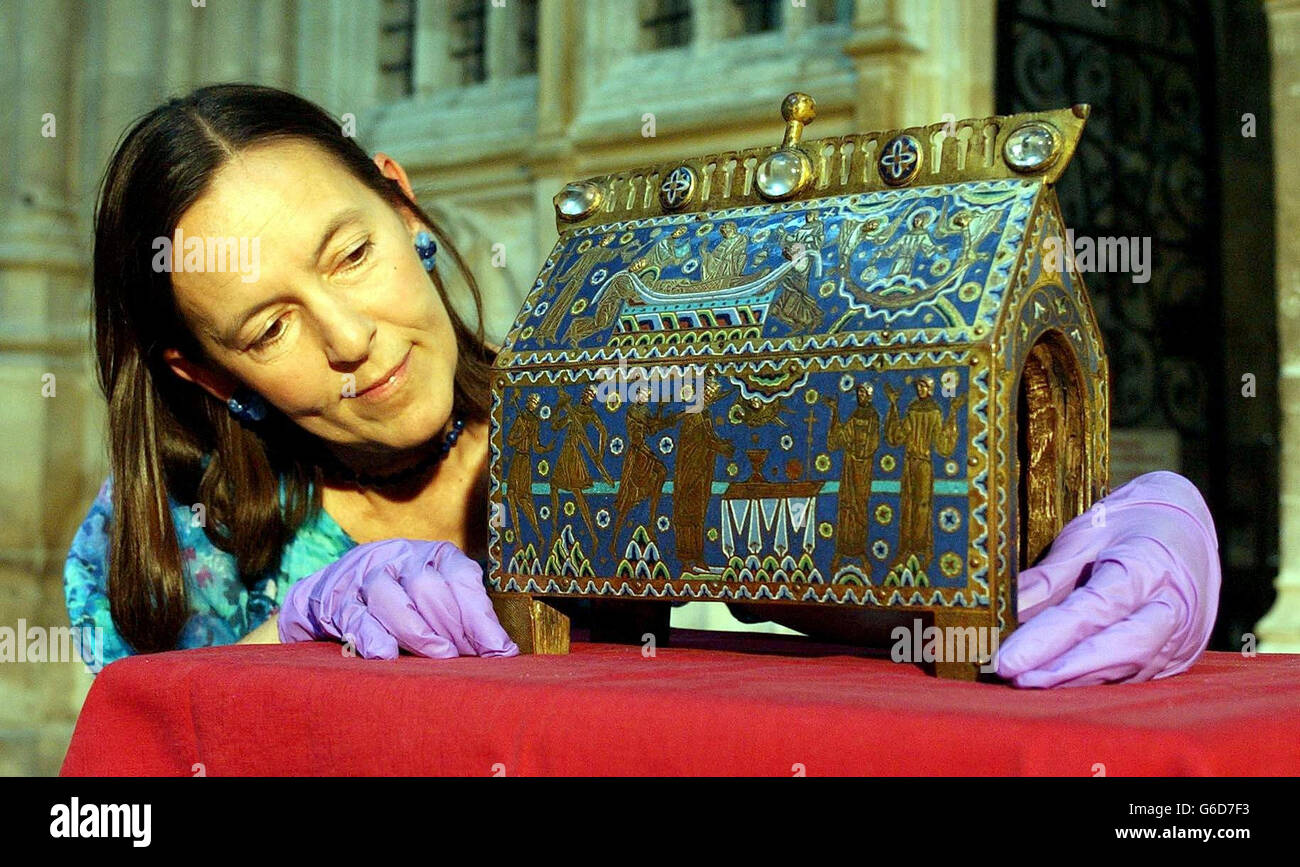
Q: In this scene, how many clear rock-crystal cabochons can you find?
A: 3